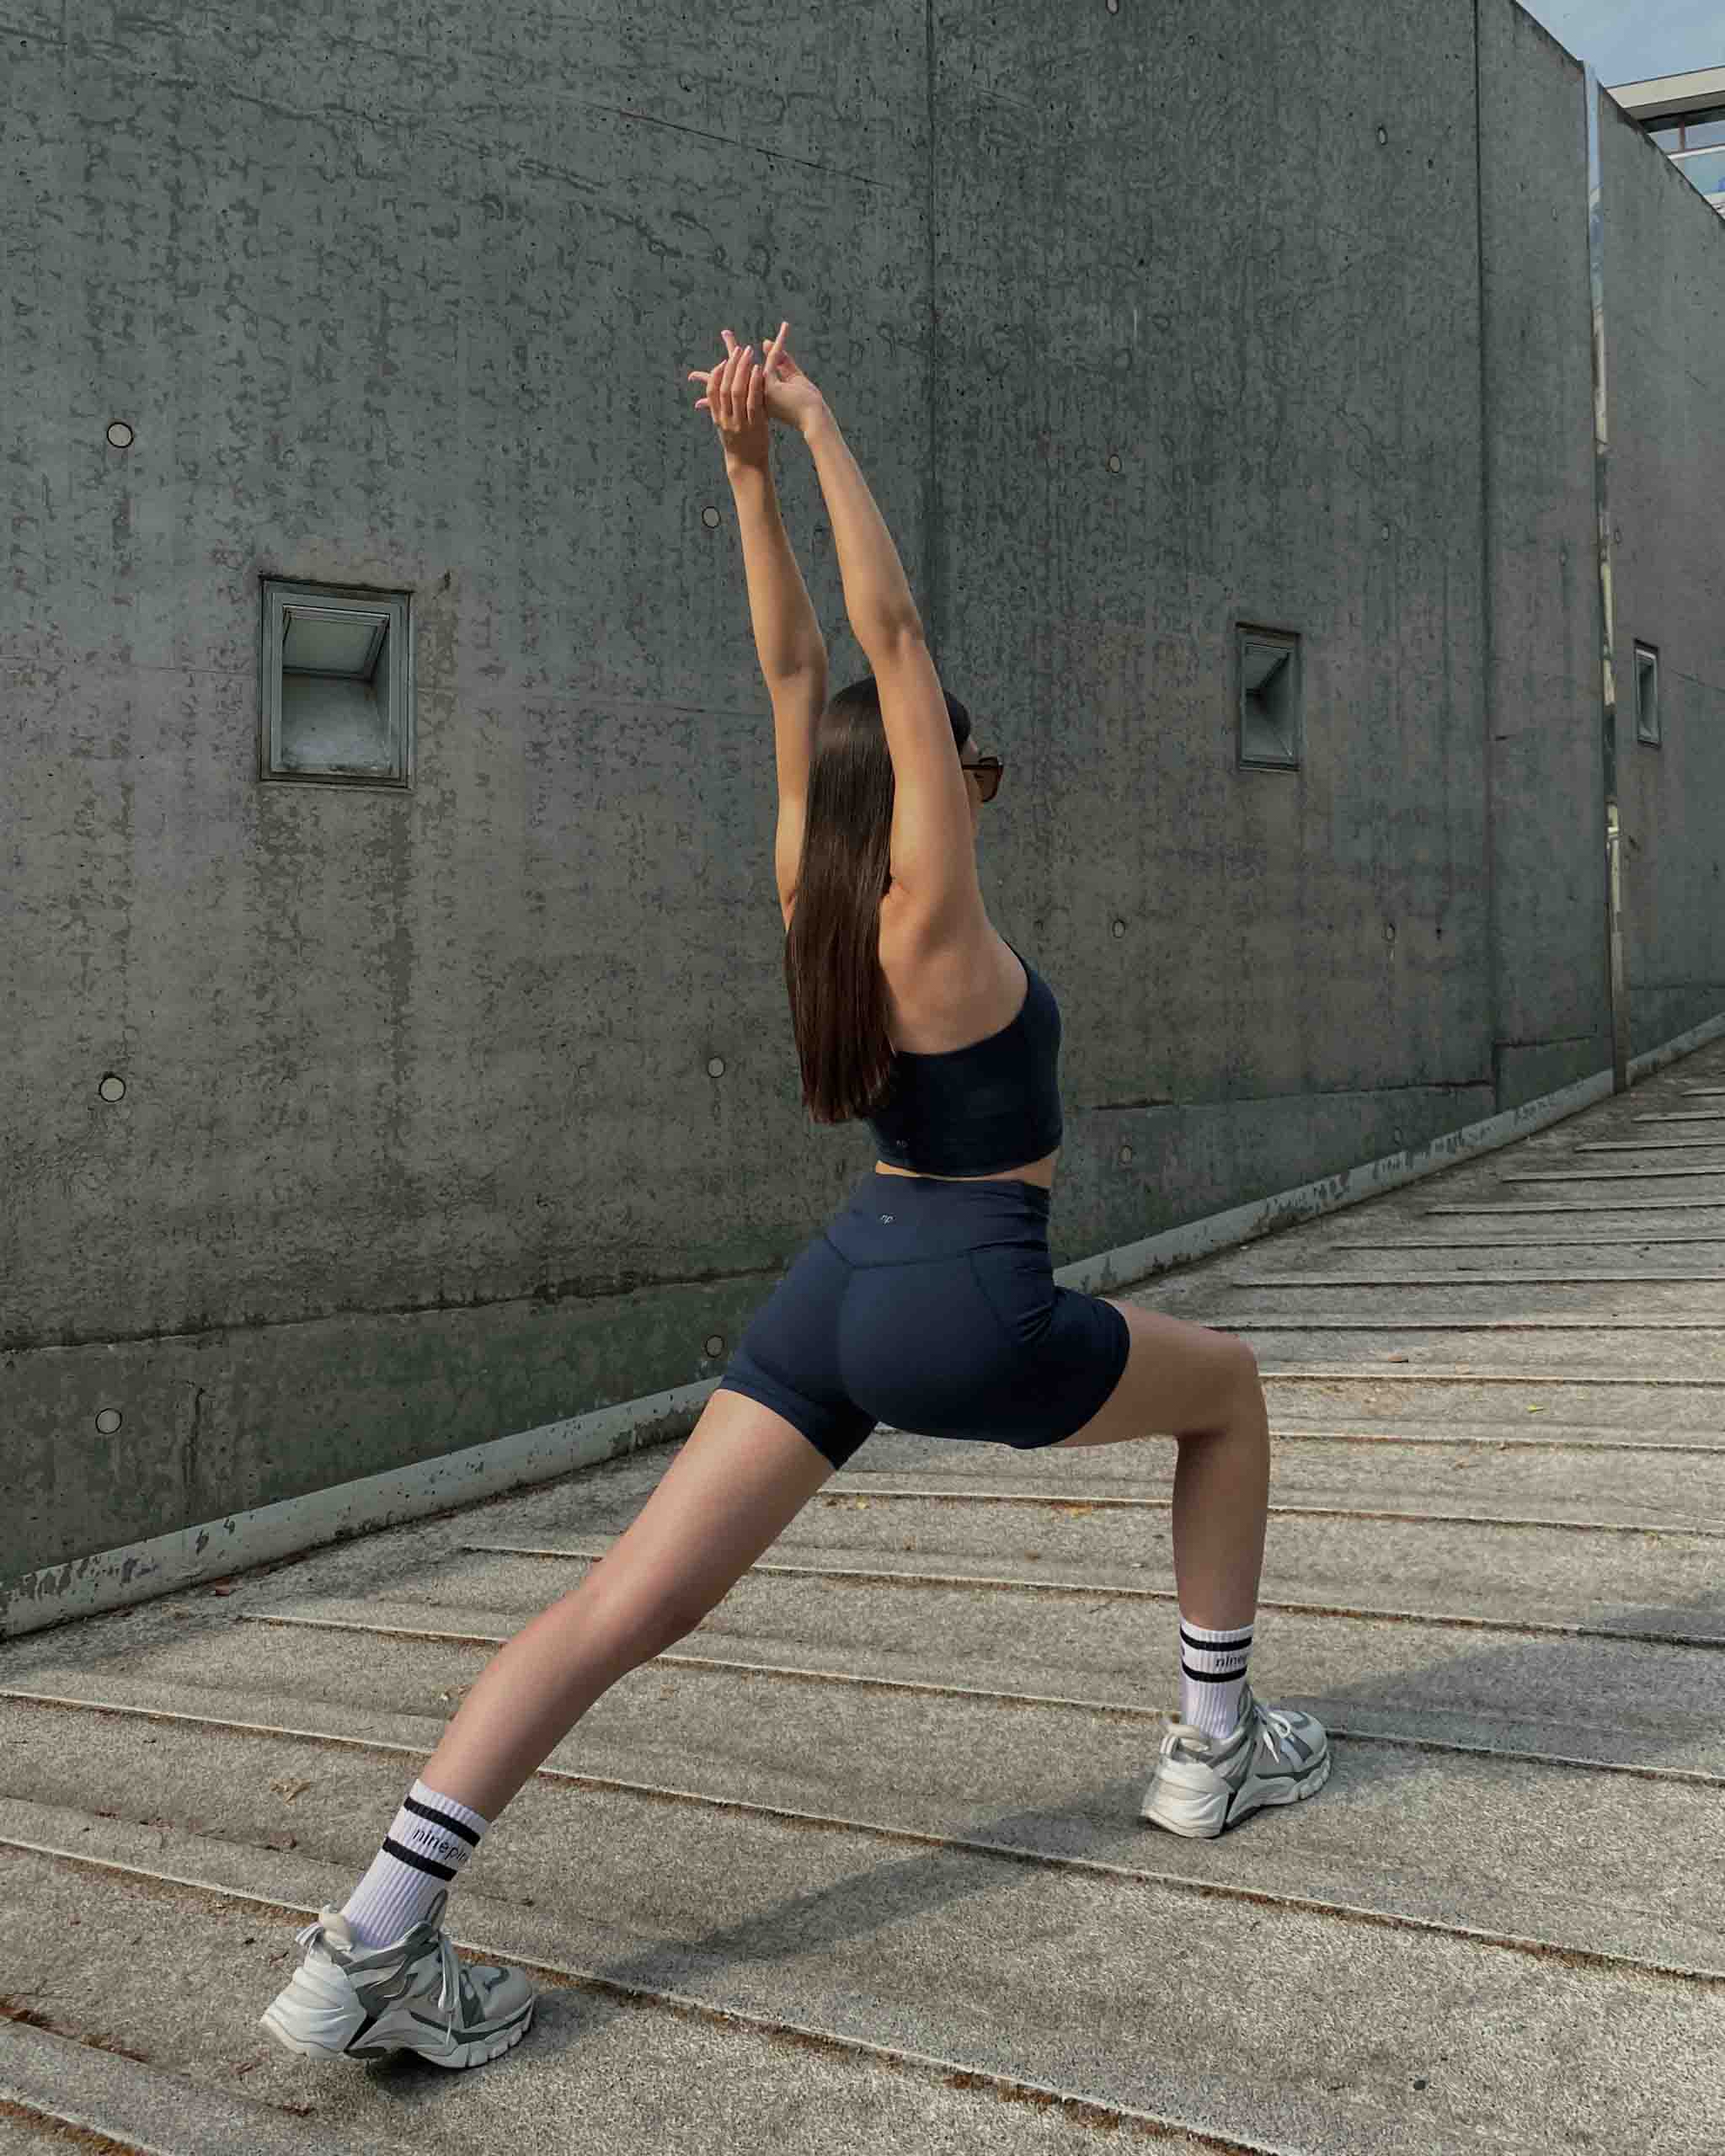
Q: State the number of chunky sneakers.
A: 2